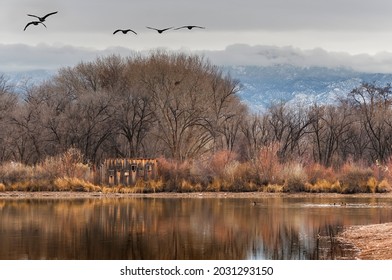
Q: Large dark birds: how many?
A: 5